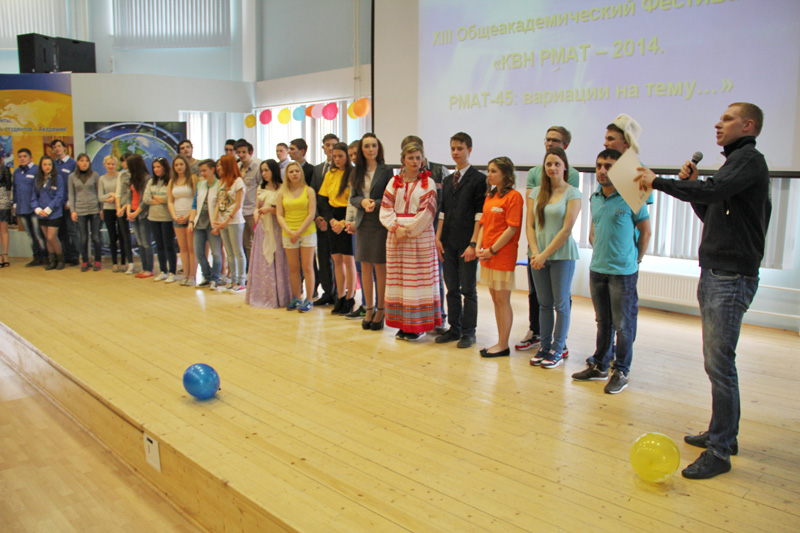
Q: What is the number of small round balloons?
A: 11